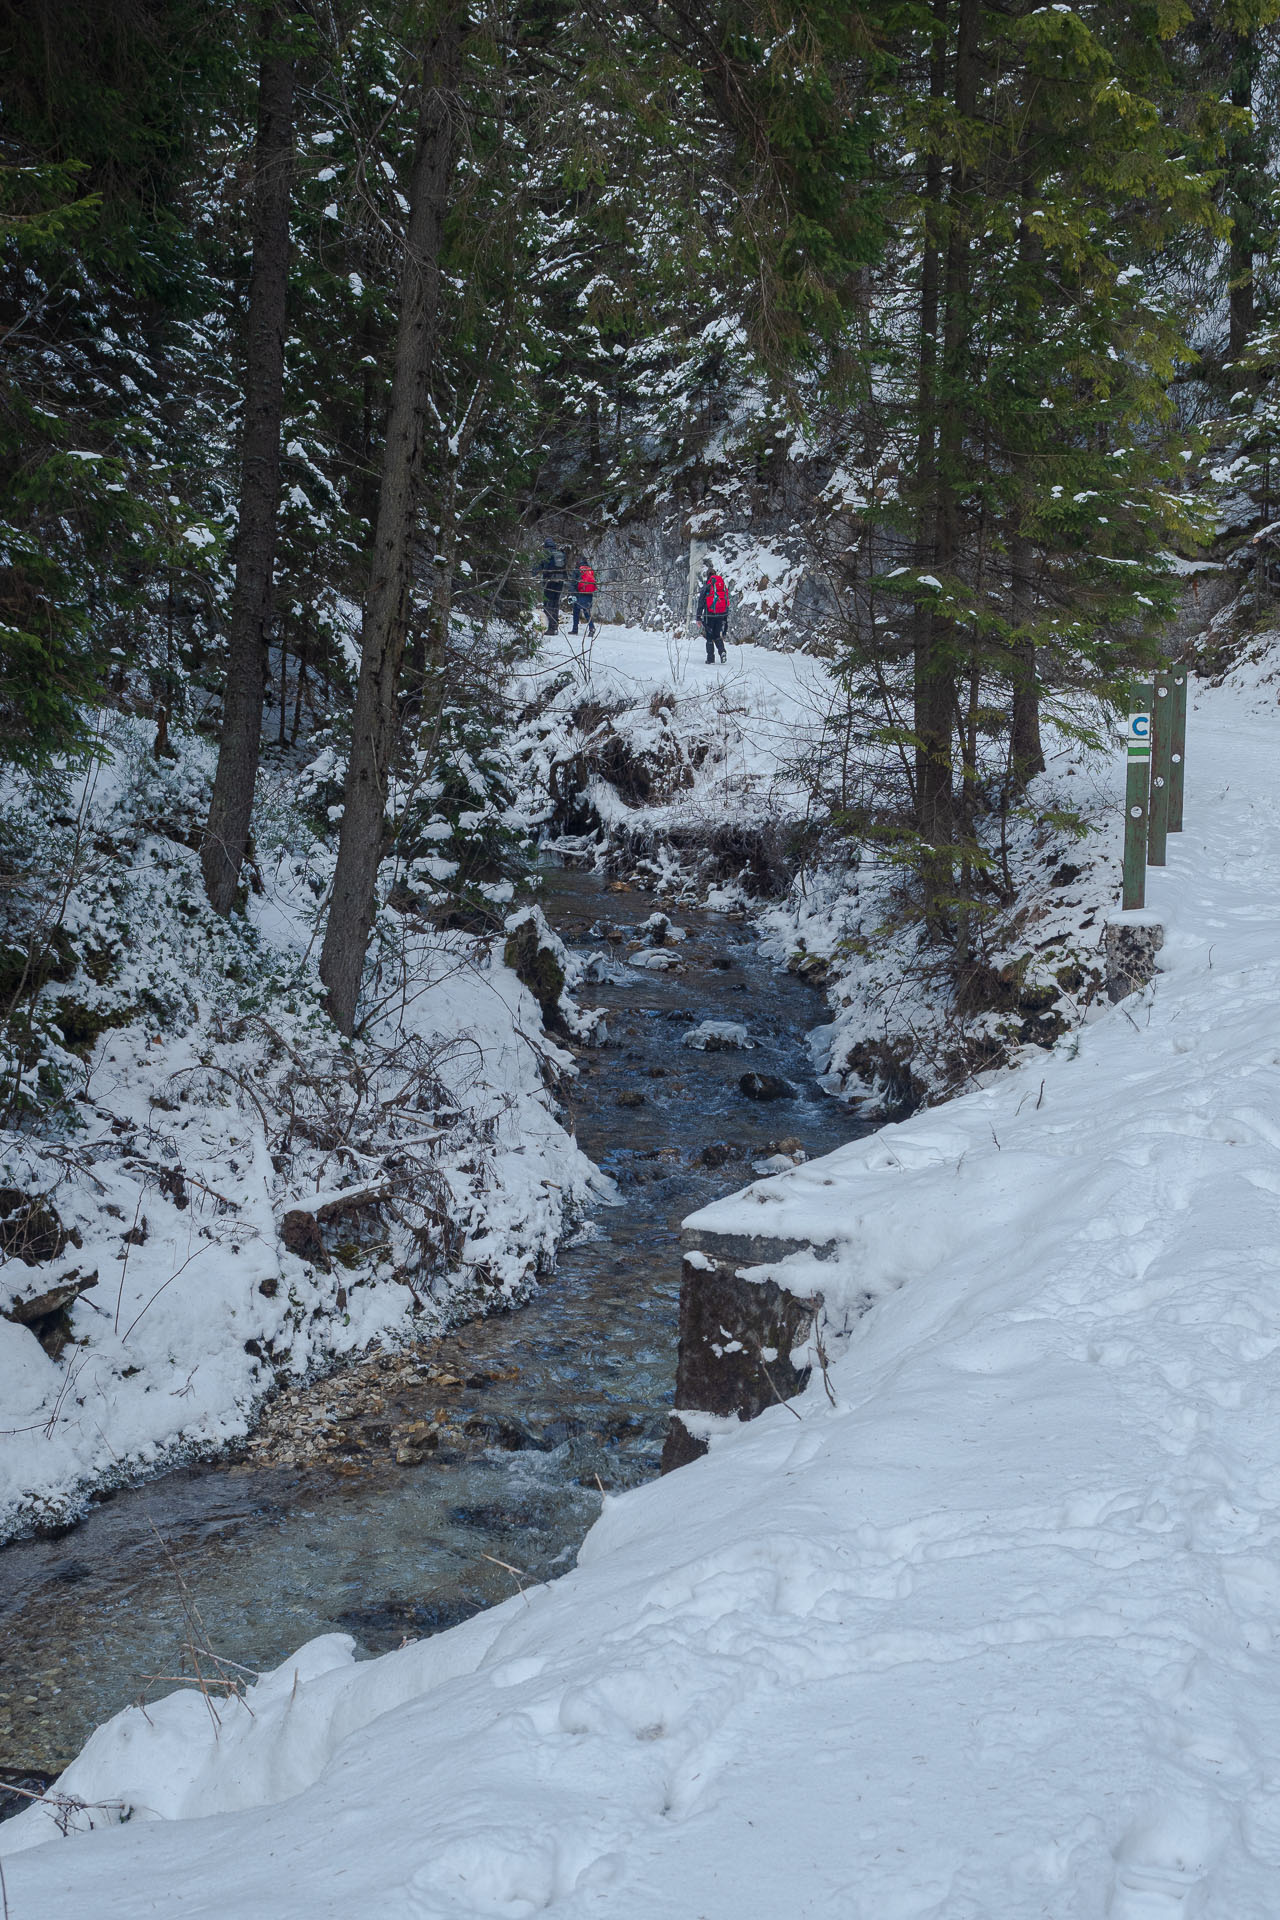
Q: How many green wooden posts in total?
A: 3